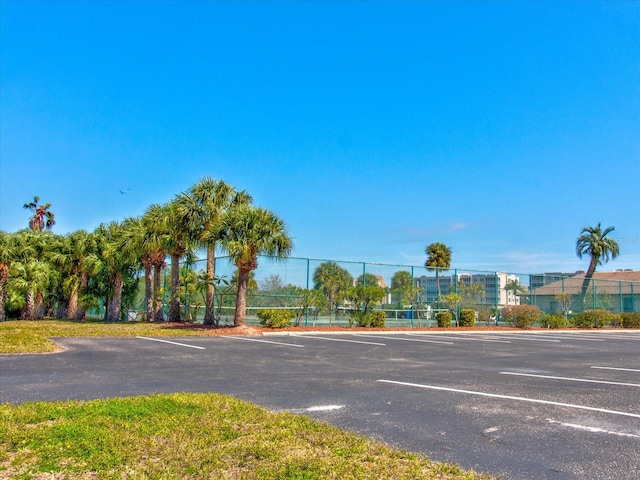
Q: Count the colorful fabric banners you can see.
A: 0